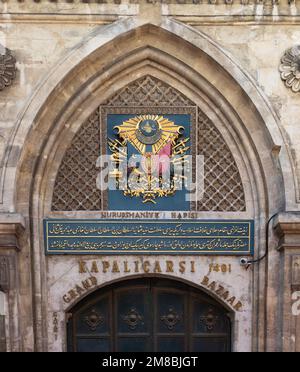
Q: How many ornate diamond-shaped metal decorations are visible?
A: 4